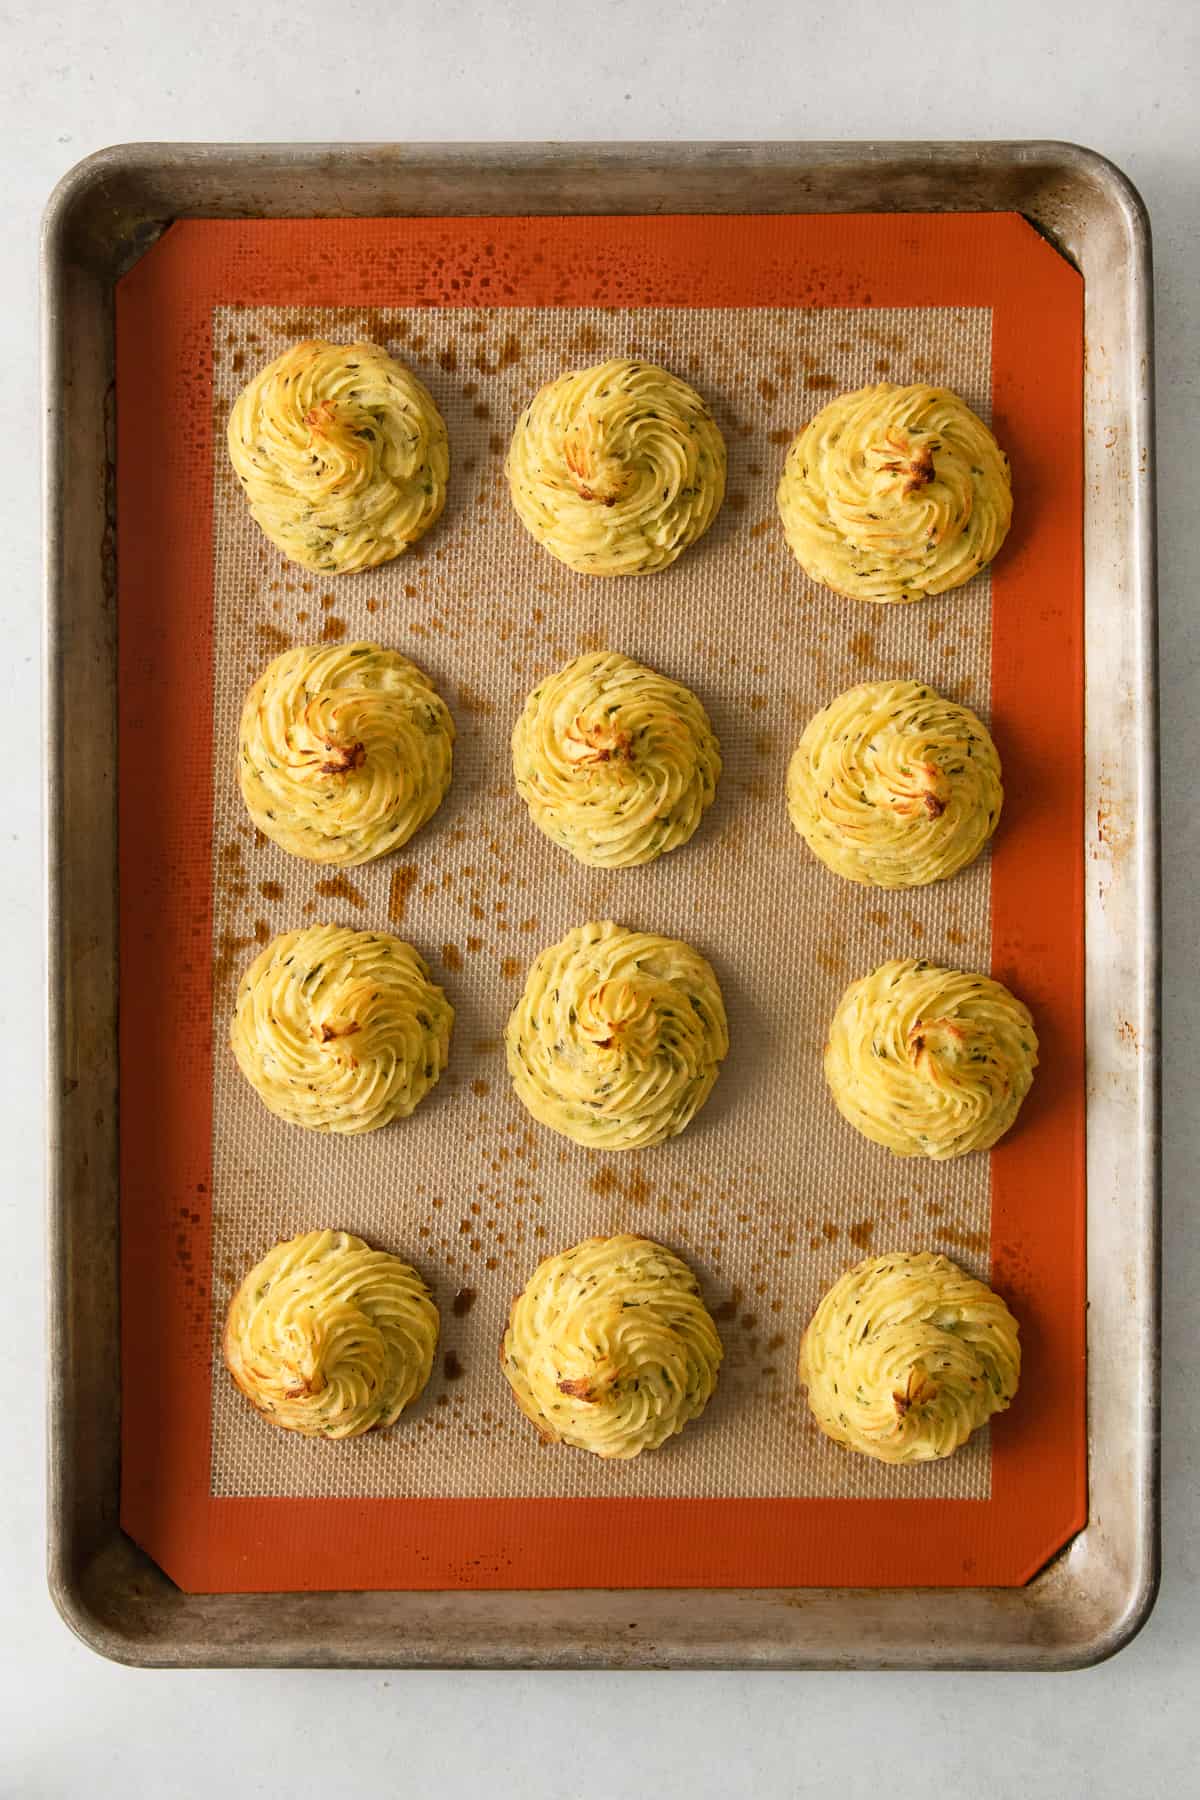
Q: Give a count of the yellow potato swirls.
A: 12